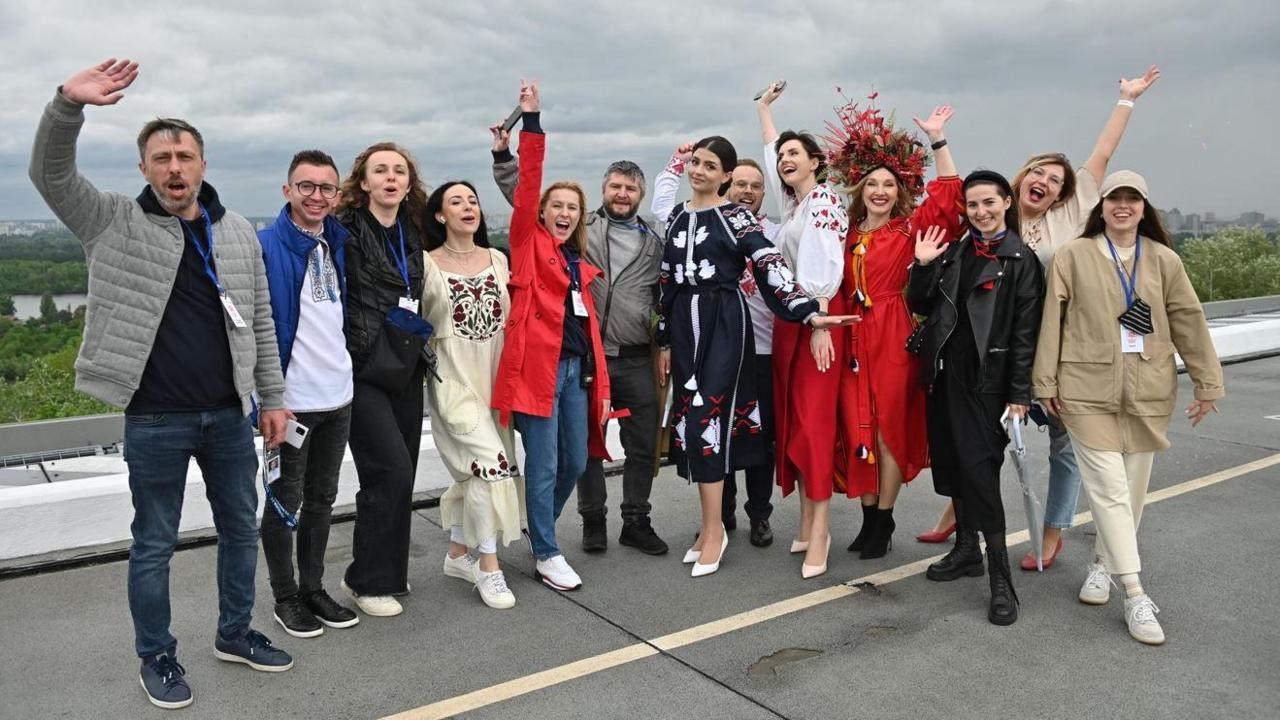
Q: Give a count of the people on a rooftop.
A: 13